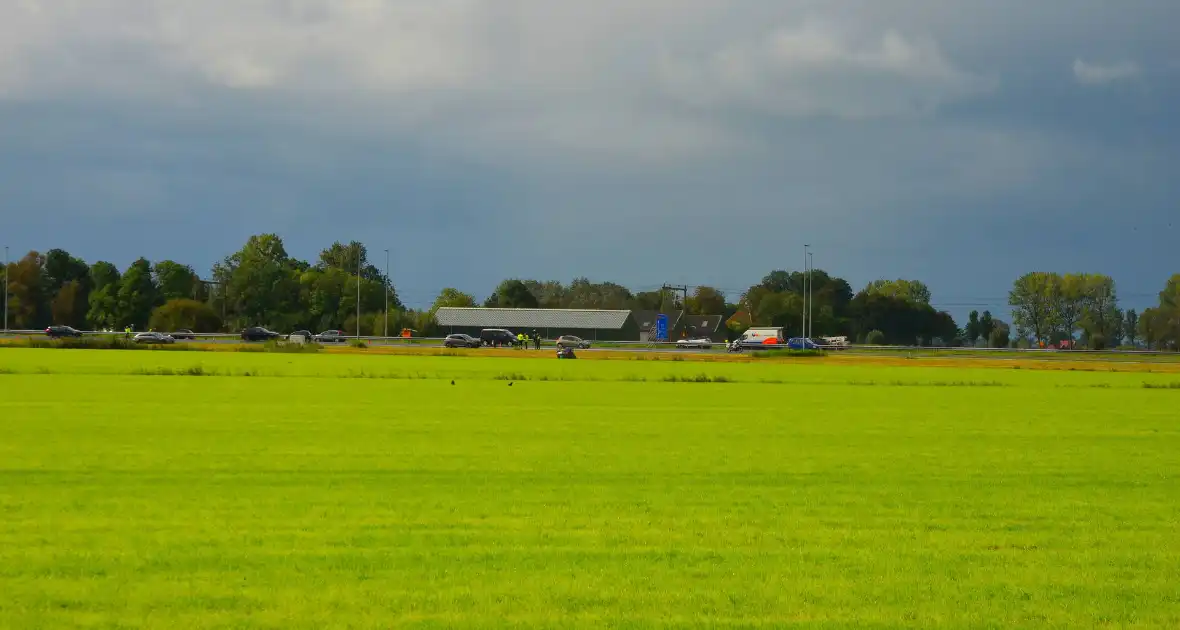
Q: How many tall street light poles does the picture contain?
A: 5